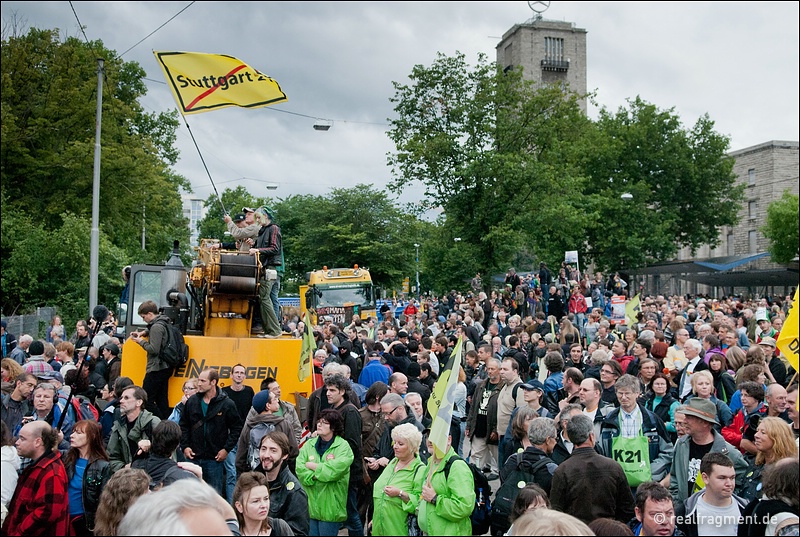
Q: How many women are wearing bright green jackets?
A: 2